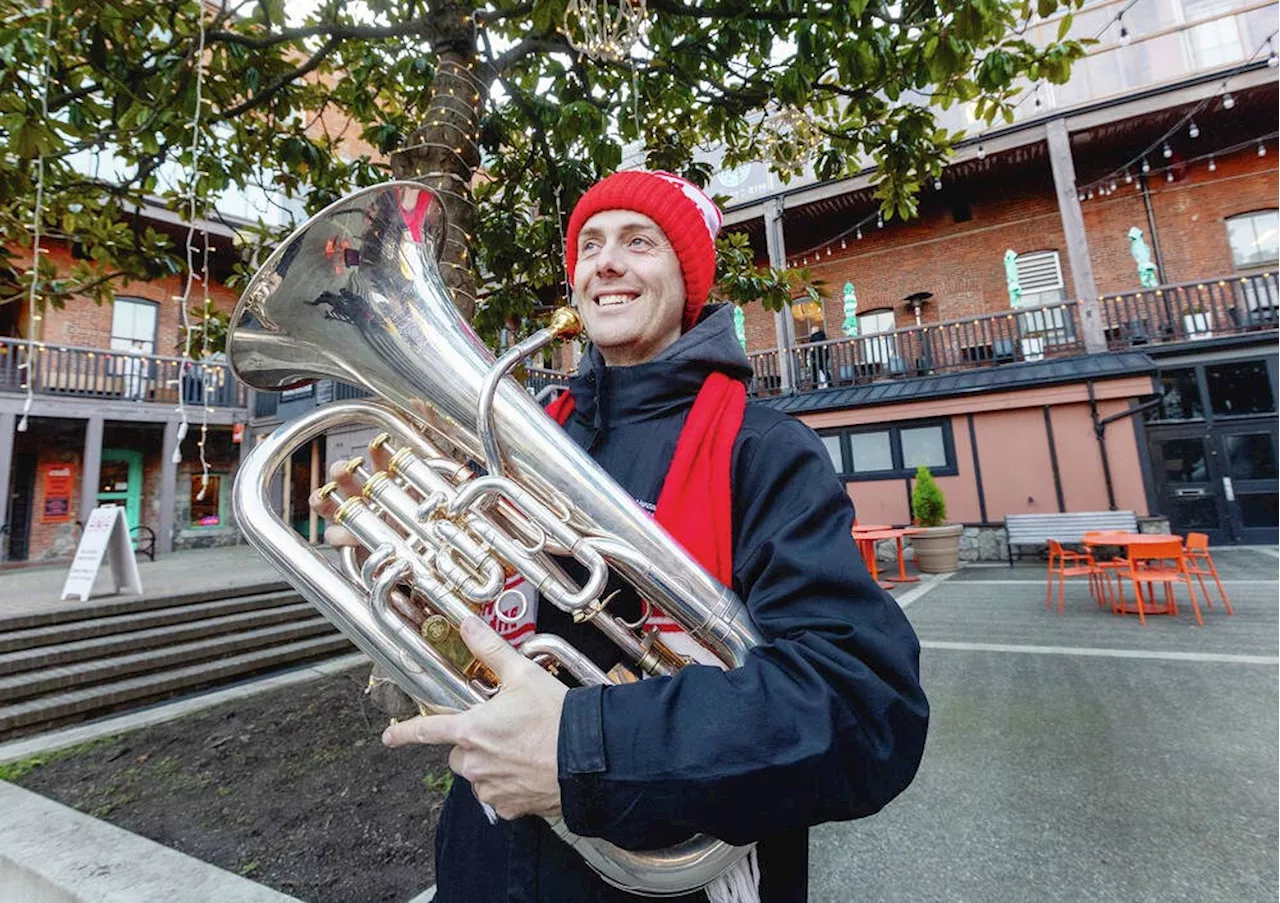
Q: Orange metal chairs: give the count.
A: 4